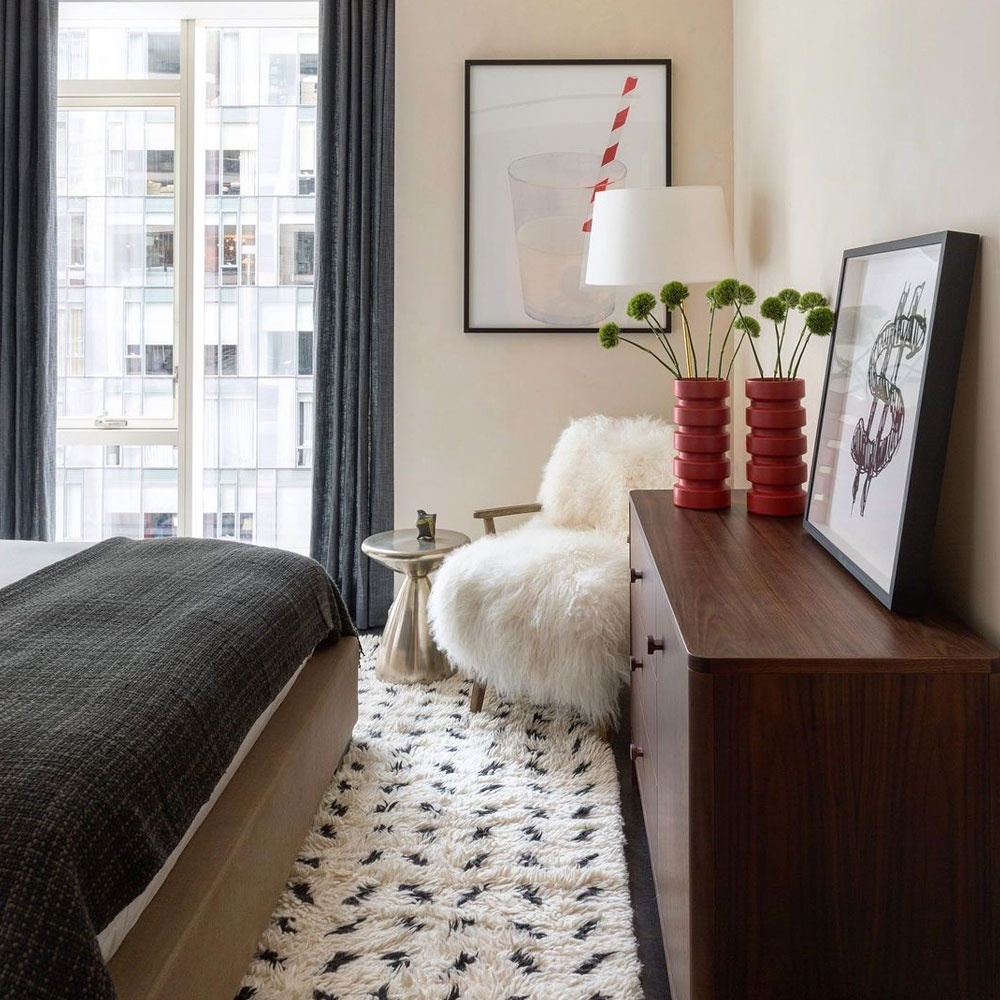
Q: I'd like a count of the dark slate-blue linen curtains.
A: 2